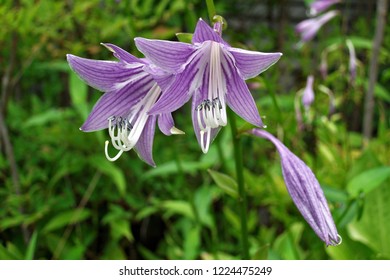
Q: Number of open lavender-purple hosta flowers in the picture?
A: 2